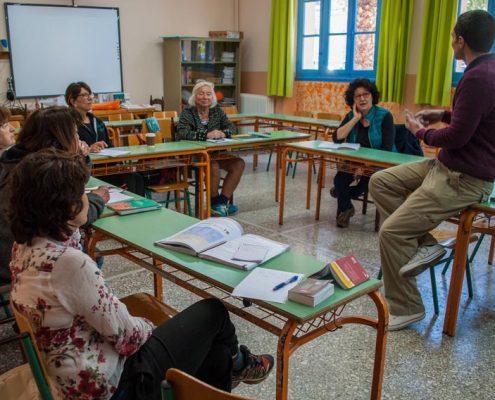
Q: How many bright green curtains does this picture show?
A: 3